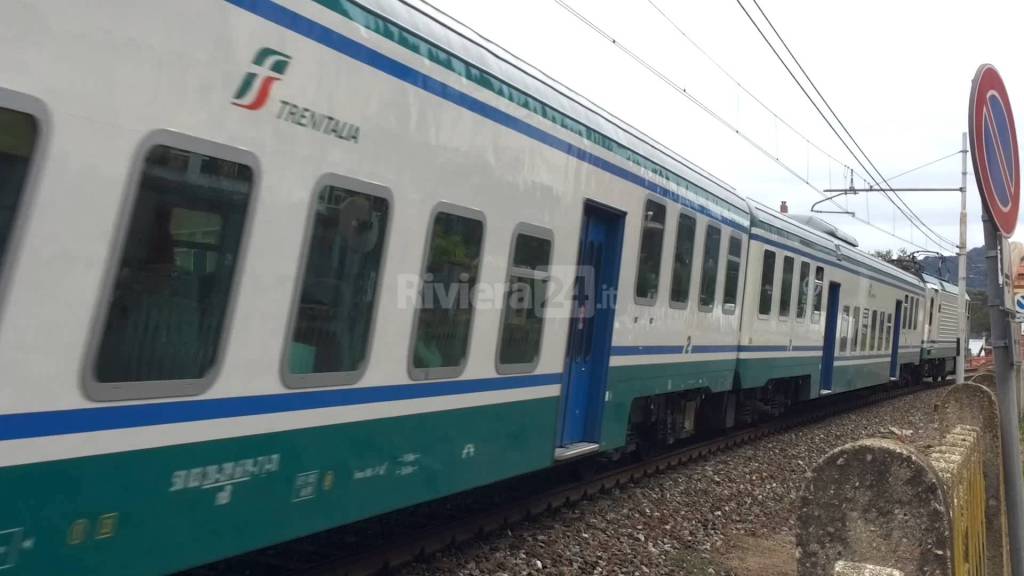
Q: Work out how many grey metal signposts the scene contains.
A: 1